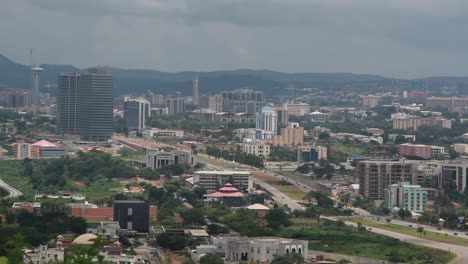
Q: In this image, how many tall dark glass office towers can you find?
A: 2